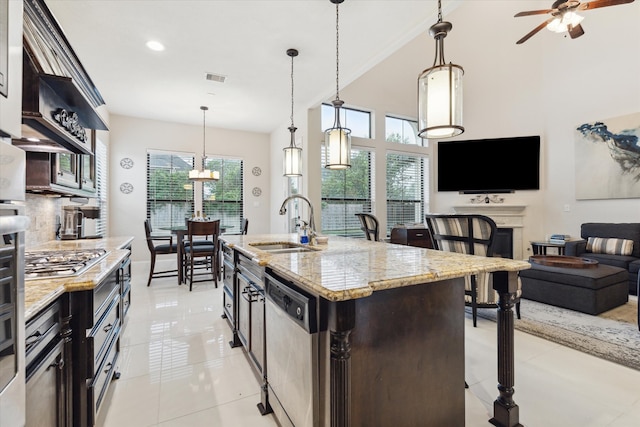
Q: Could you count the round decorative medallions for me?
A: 4